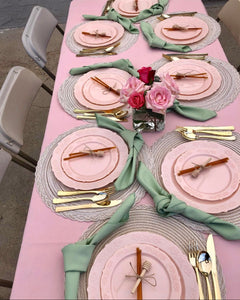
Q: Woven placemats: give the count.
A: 8